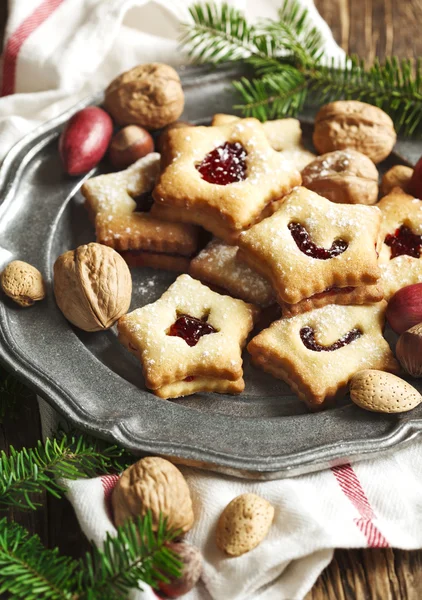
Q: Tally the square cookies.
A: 0